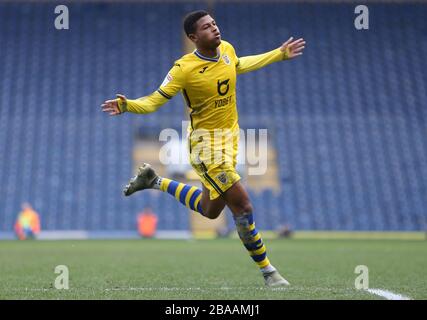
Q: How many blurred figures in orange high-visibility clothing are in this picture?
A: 2